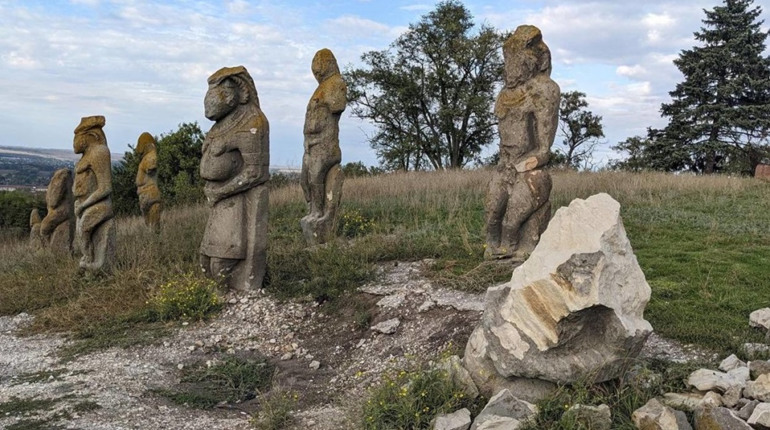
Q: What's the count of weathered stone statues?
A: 7